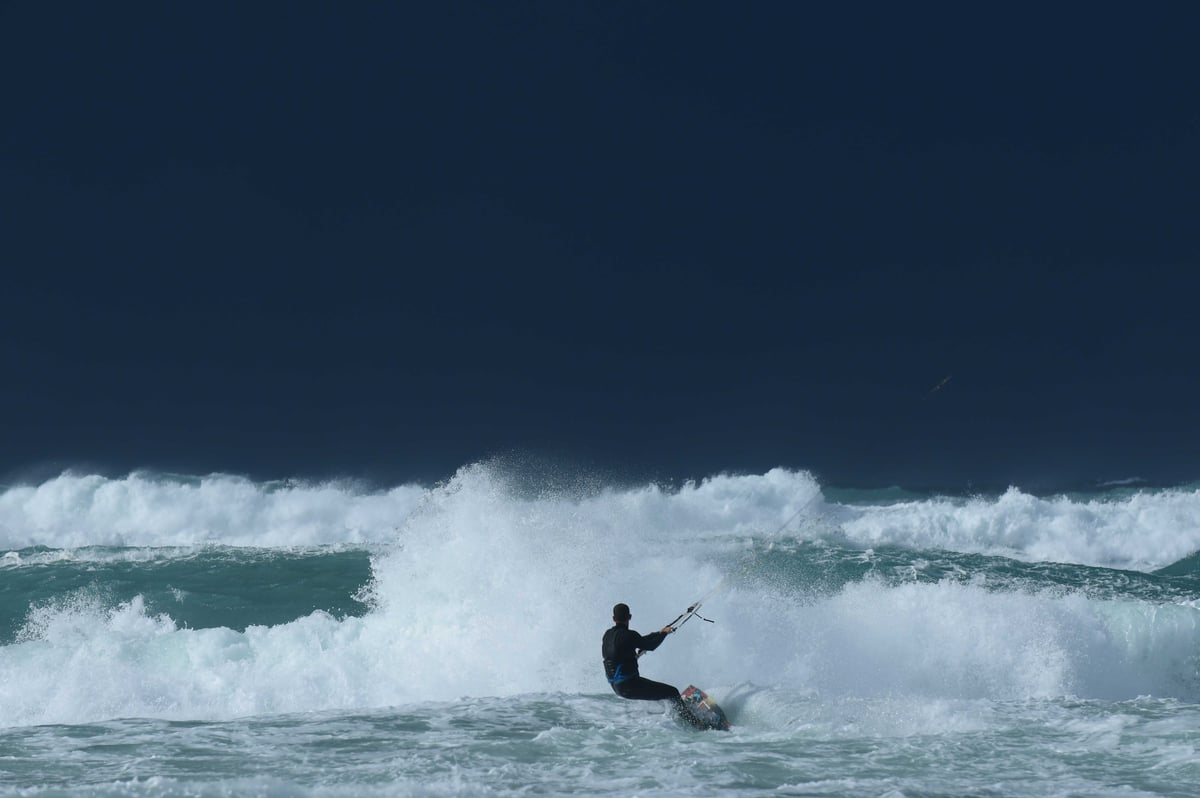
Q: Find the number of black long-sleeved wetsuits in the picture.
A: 1